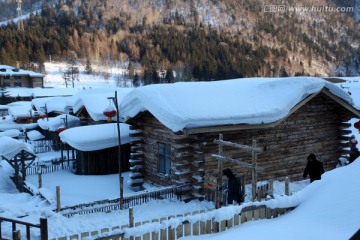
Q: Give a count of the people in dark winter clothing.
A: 2